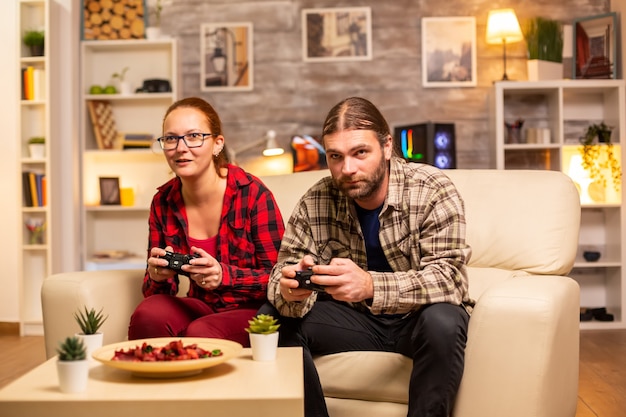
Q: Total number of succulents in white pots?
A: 3